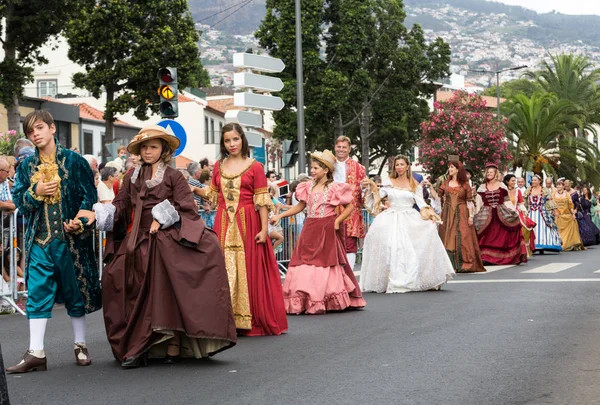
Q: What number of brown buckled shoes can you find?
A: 2